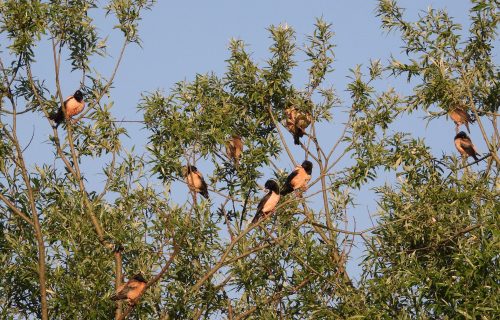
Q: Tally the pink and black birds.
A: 9